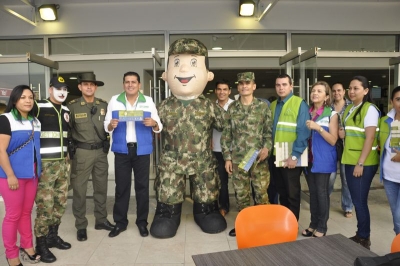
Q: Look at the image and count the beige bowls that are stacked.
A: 0